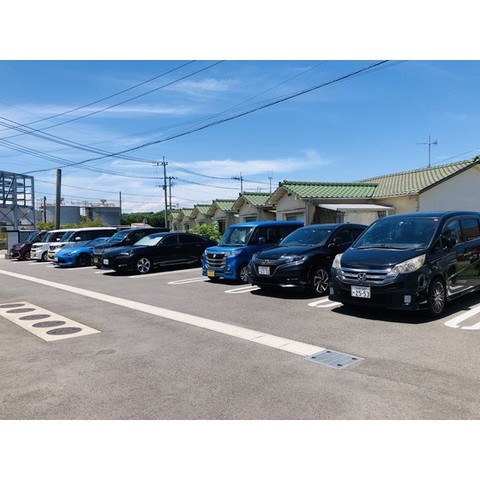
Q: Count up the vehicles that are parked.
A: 9